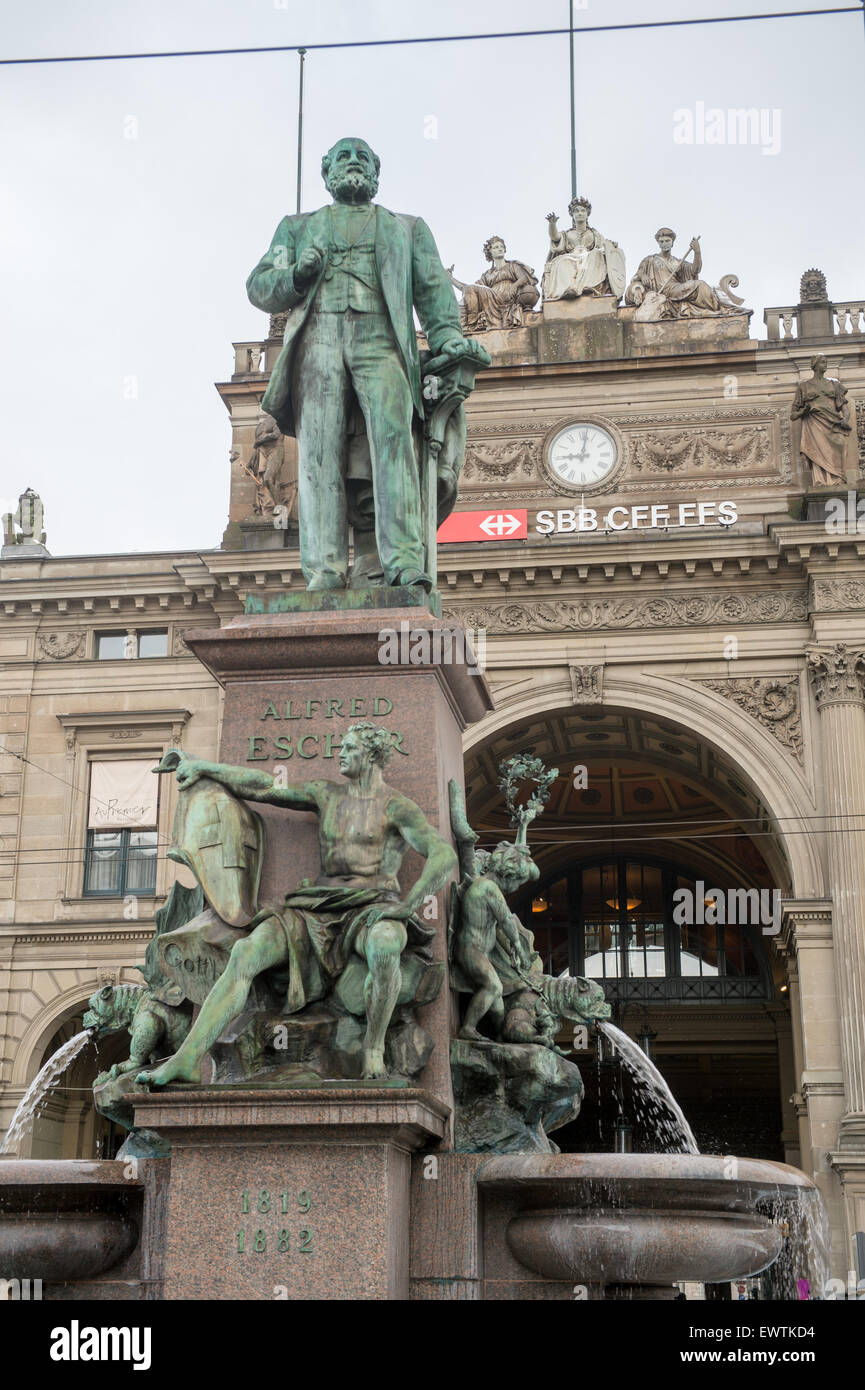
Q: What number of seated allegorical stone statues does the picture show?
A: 3